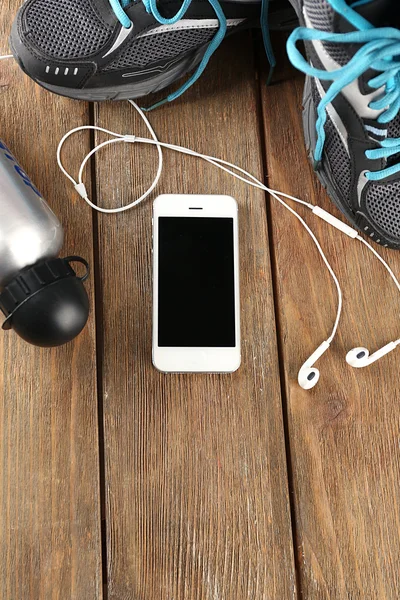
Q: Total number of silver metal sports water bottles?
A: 1